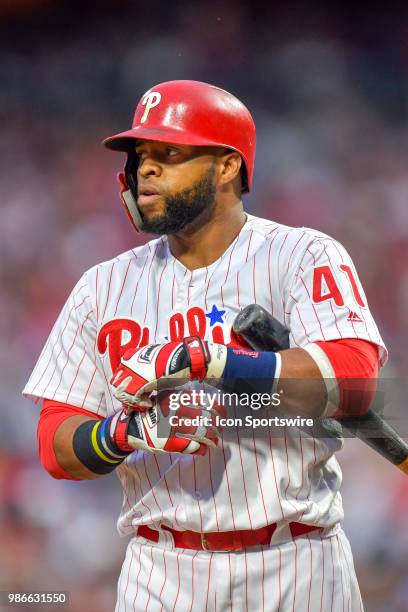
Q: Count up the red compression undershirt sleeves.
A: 2